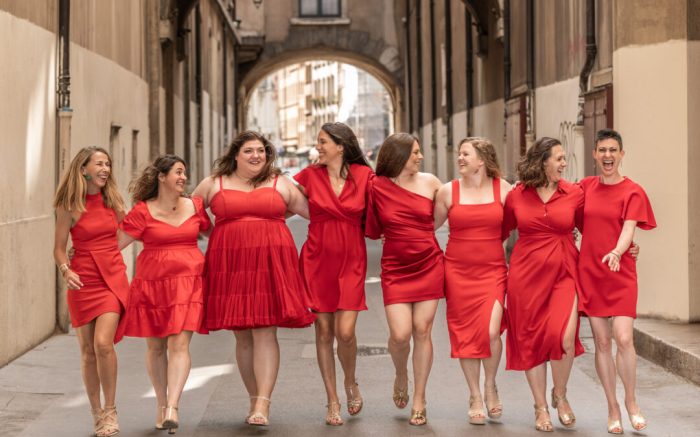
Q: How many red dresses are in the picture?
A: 8